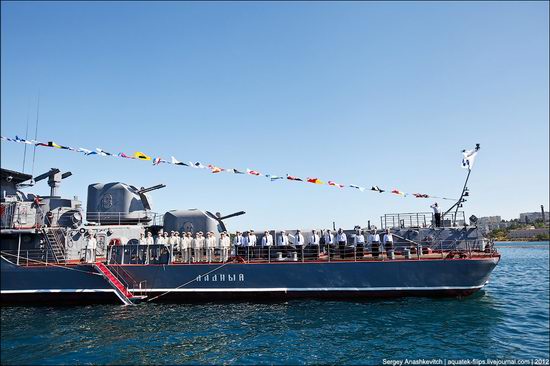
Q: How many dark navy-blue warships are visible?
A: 1